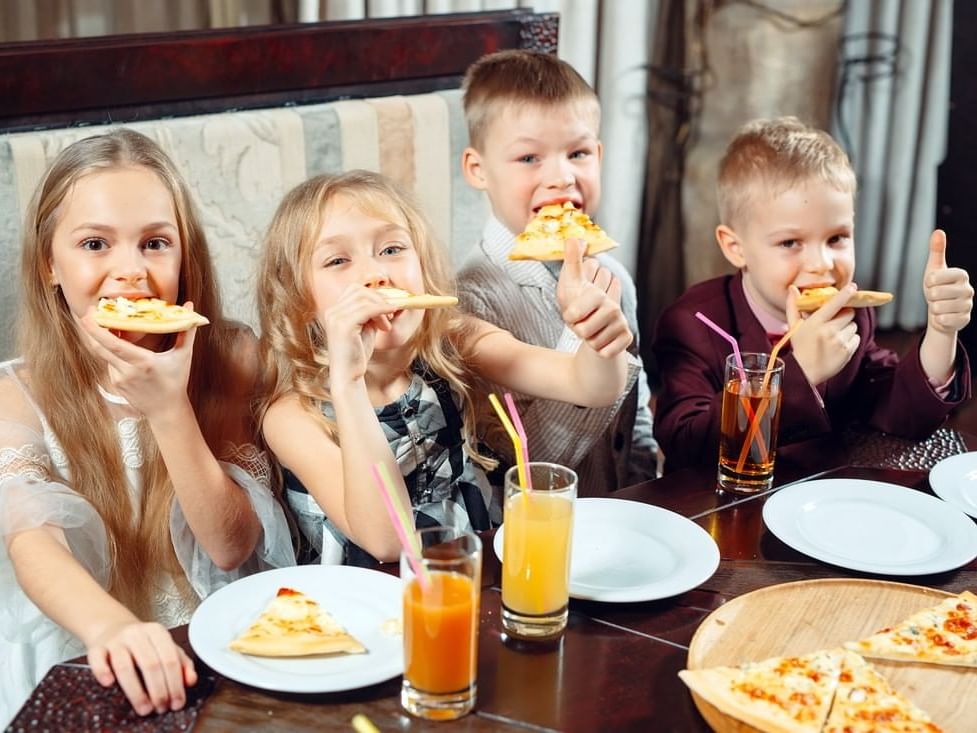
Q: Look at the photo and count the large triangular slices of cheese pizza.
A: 8